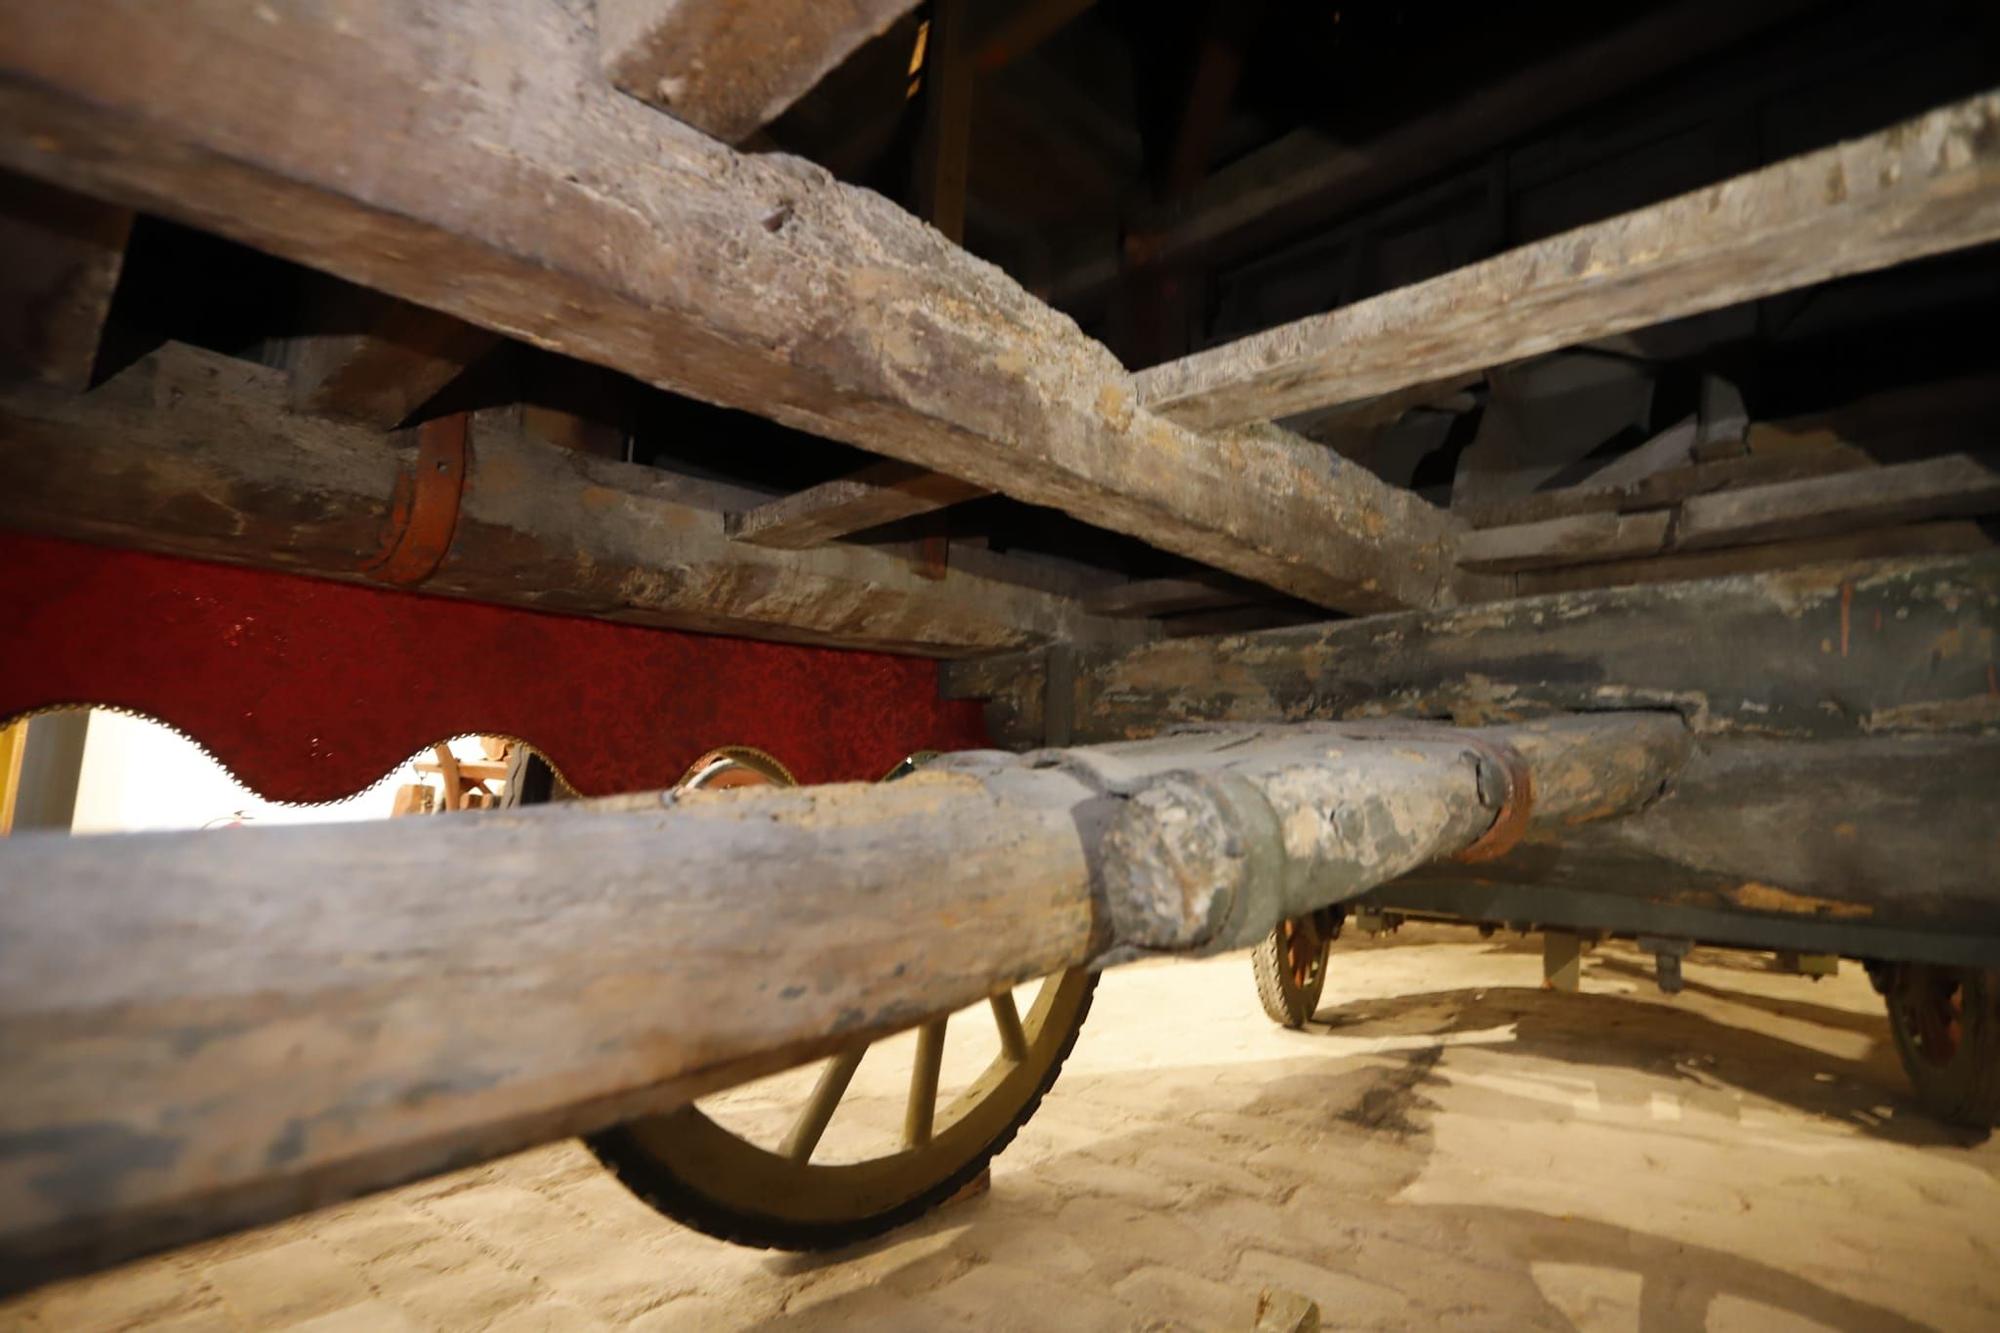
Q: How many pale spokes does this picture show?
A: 3